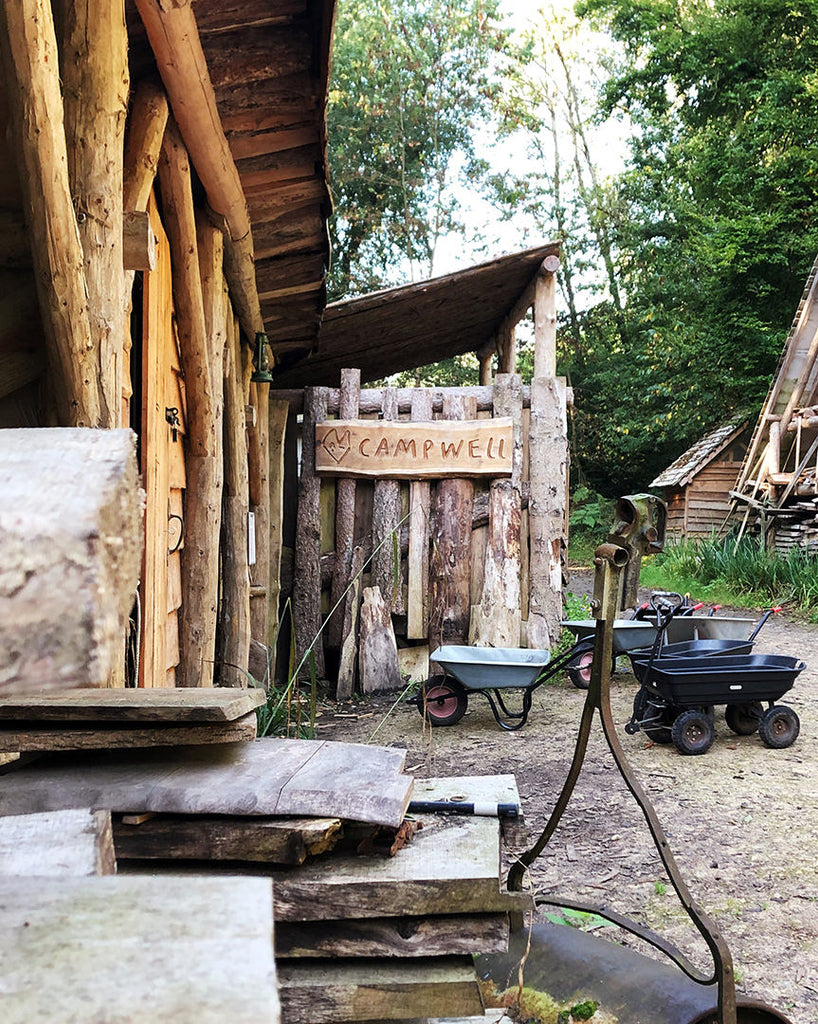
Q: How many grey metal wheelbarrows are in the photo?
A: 3